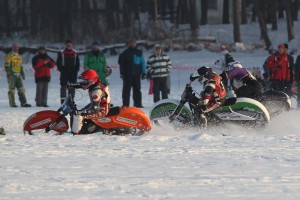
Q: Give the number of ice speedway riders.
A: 3